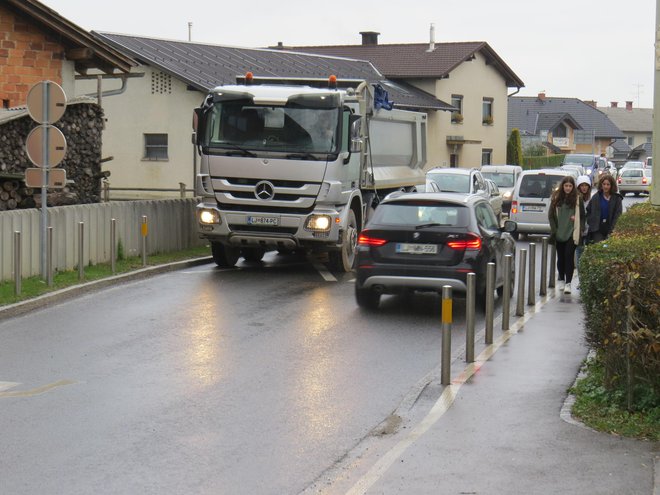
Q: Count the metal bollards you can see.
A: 13